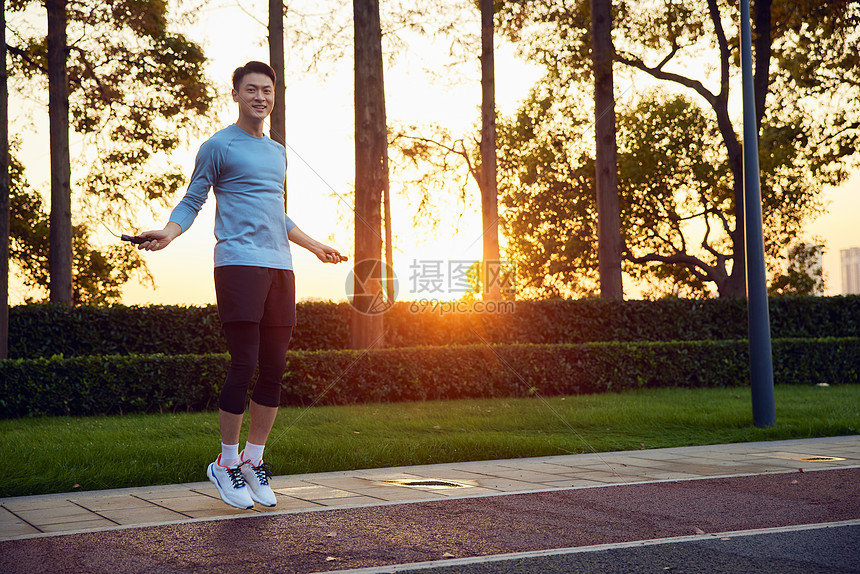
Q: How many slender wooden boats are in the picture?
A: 0